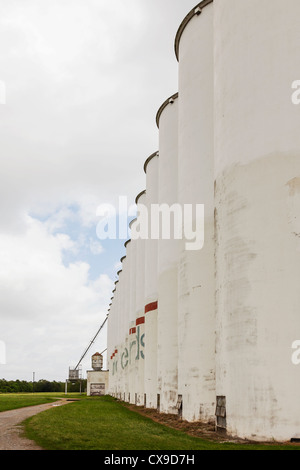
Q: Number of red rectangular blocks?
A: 6